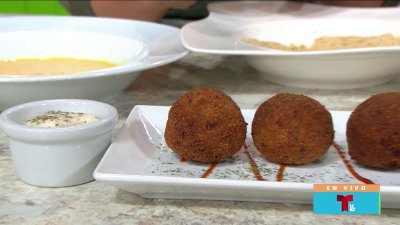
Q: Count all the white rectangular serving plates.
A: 1